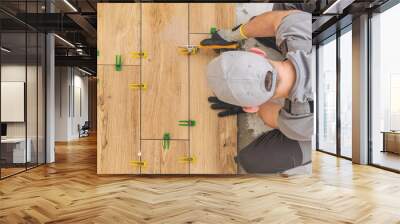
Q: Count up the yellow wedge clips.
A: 5